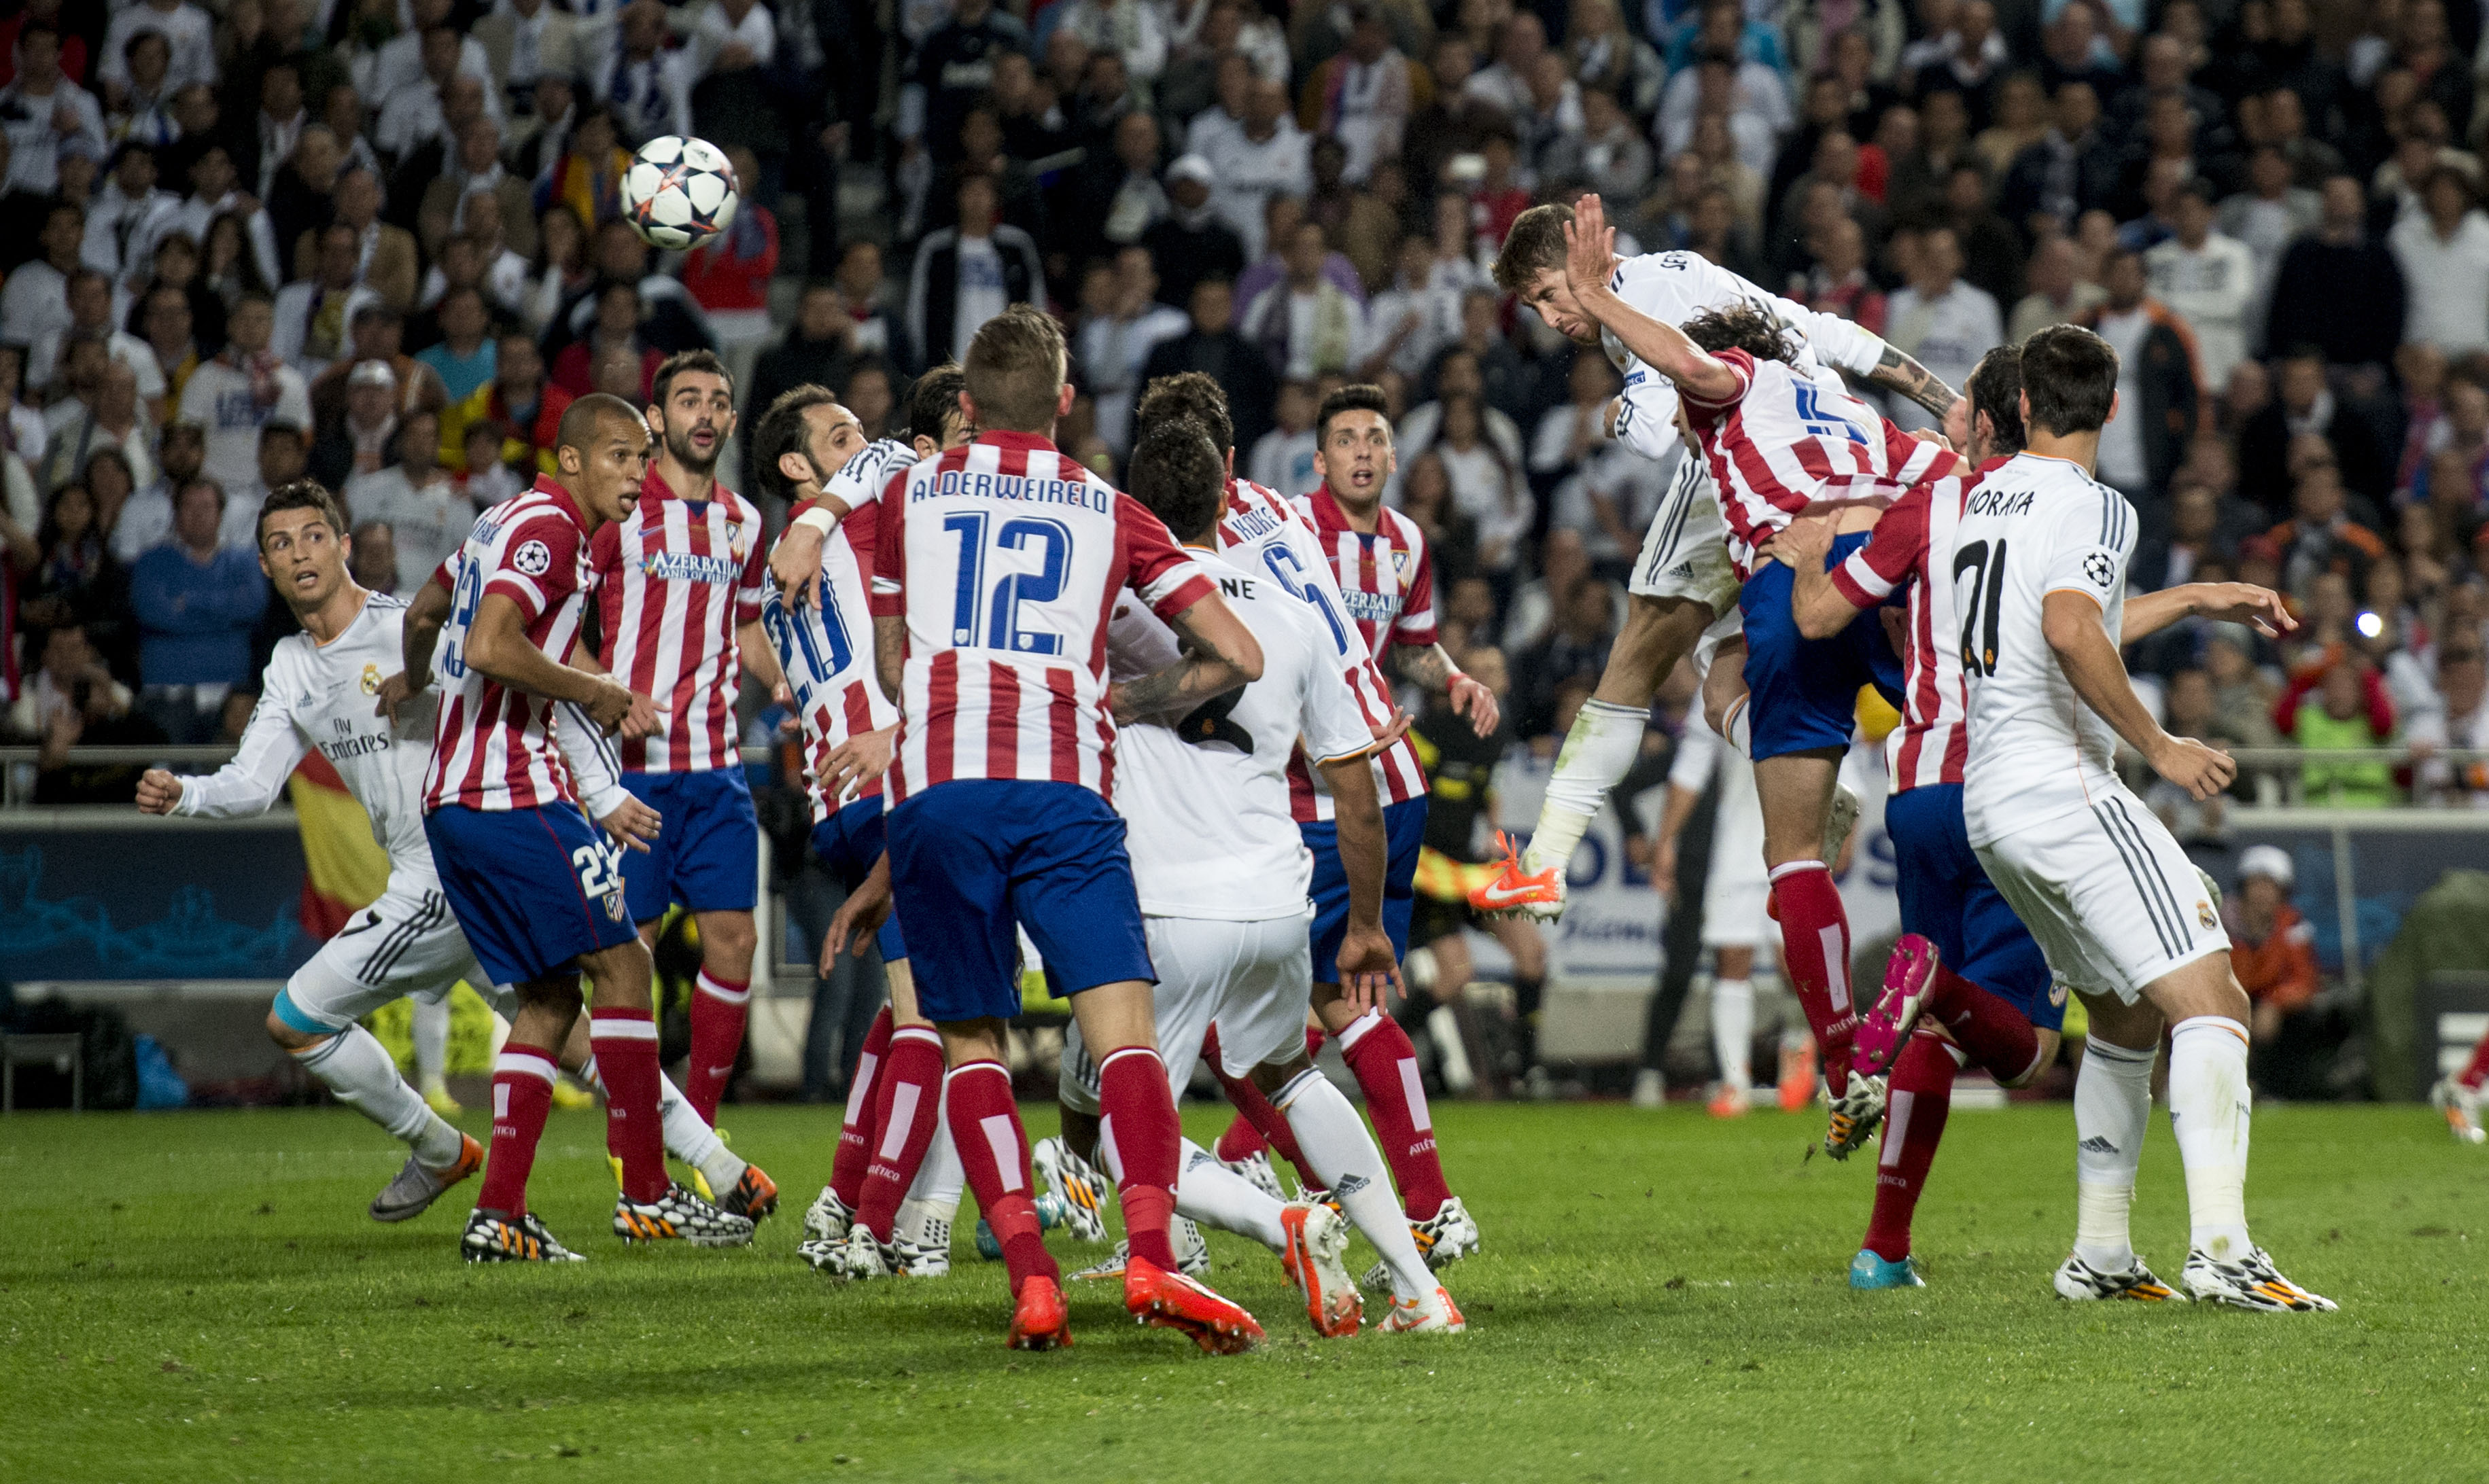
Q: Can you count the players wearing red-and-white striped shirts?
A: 8